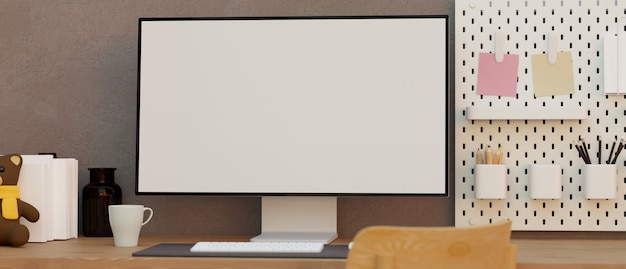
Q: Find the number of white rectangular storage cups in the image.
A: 3